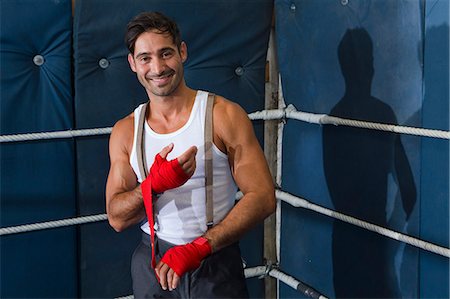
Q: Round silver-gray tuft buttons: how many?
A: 5